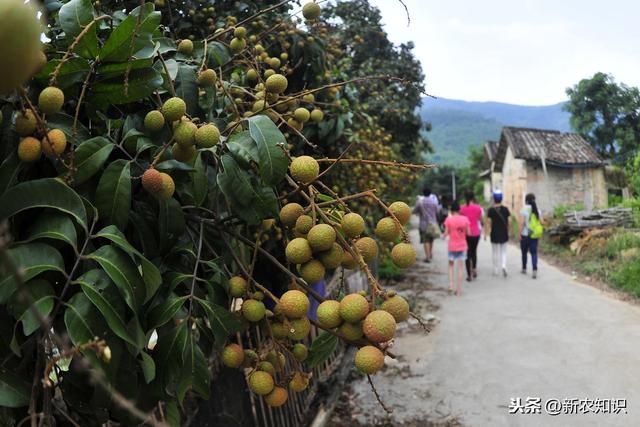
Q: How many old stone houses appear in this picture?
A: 2